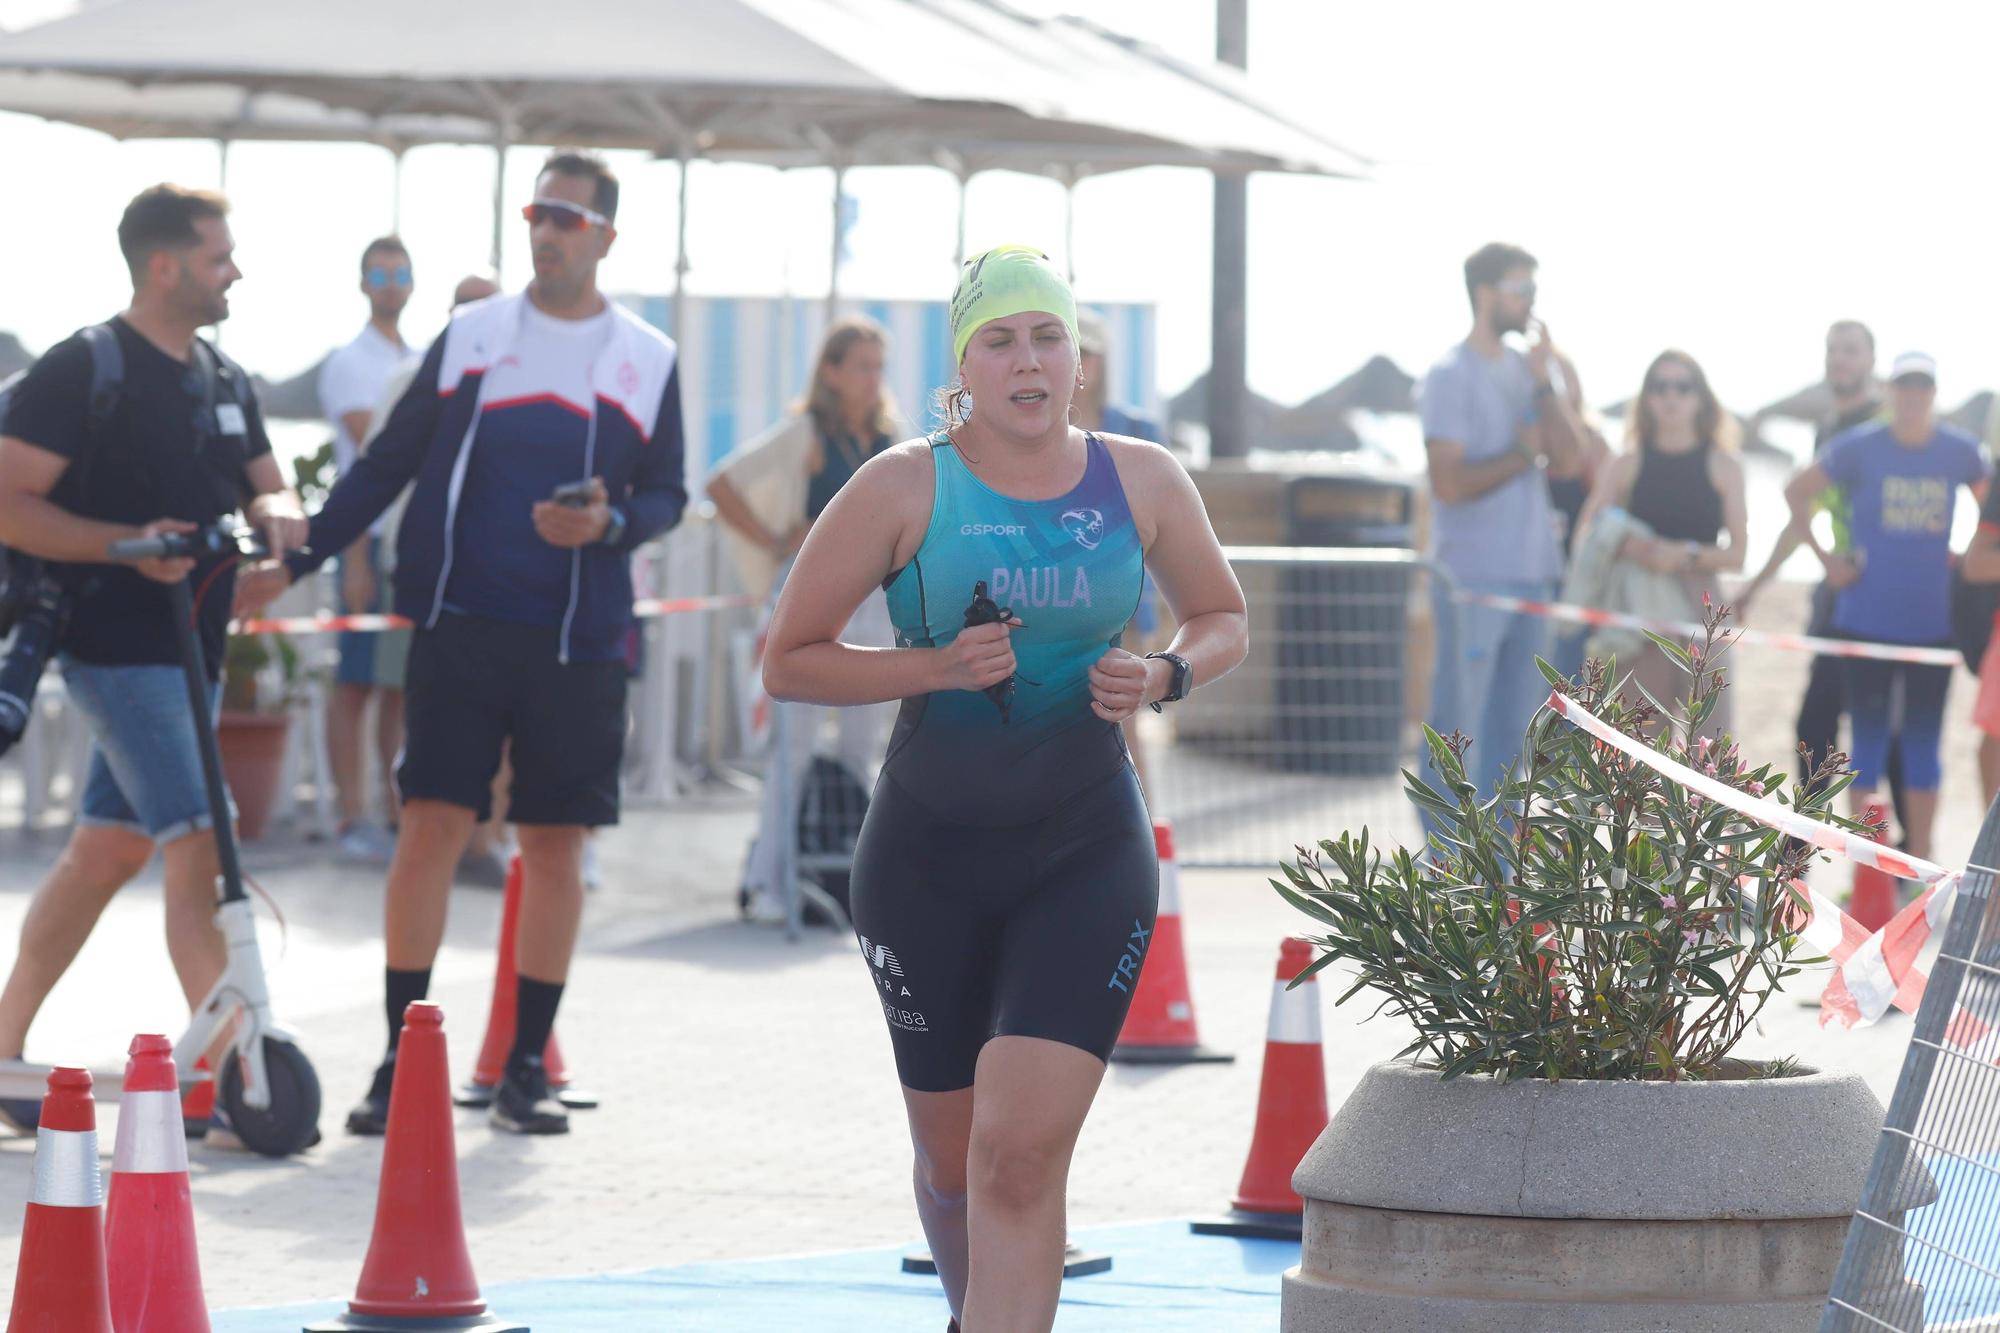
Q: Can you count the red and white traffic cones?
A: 4